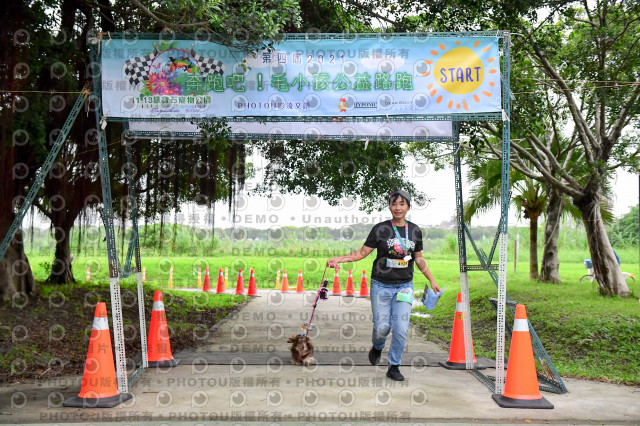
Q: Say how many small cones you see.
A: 9